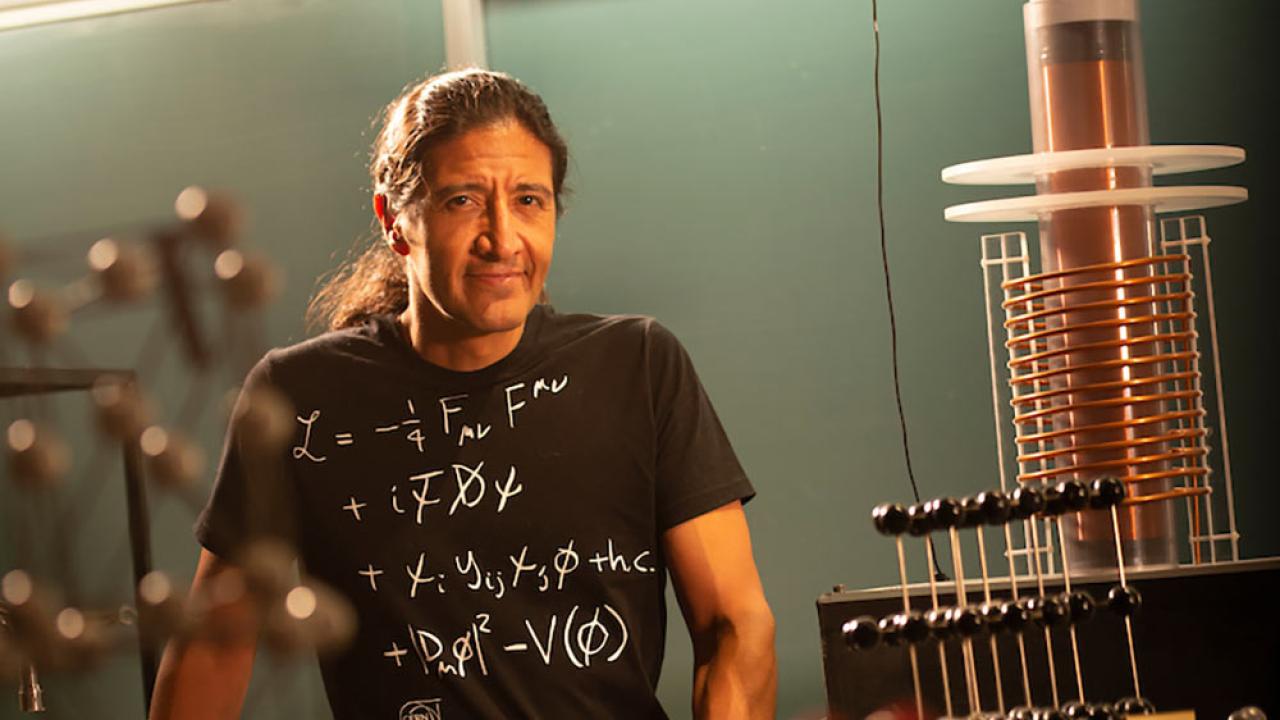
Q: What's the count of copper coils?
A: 13